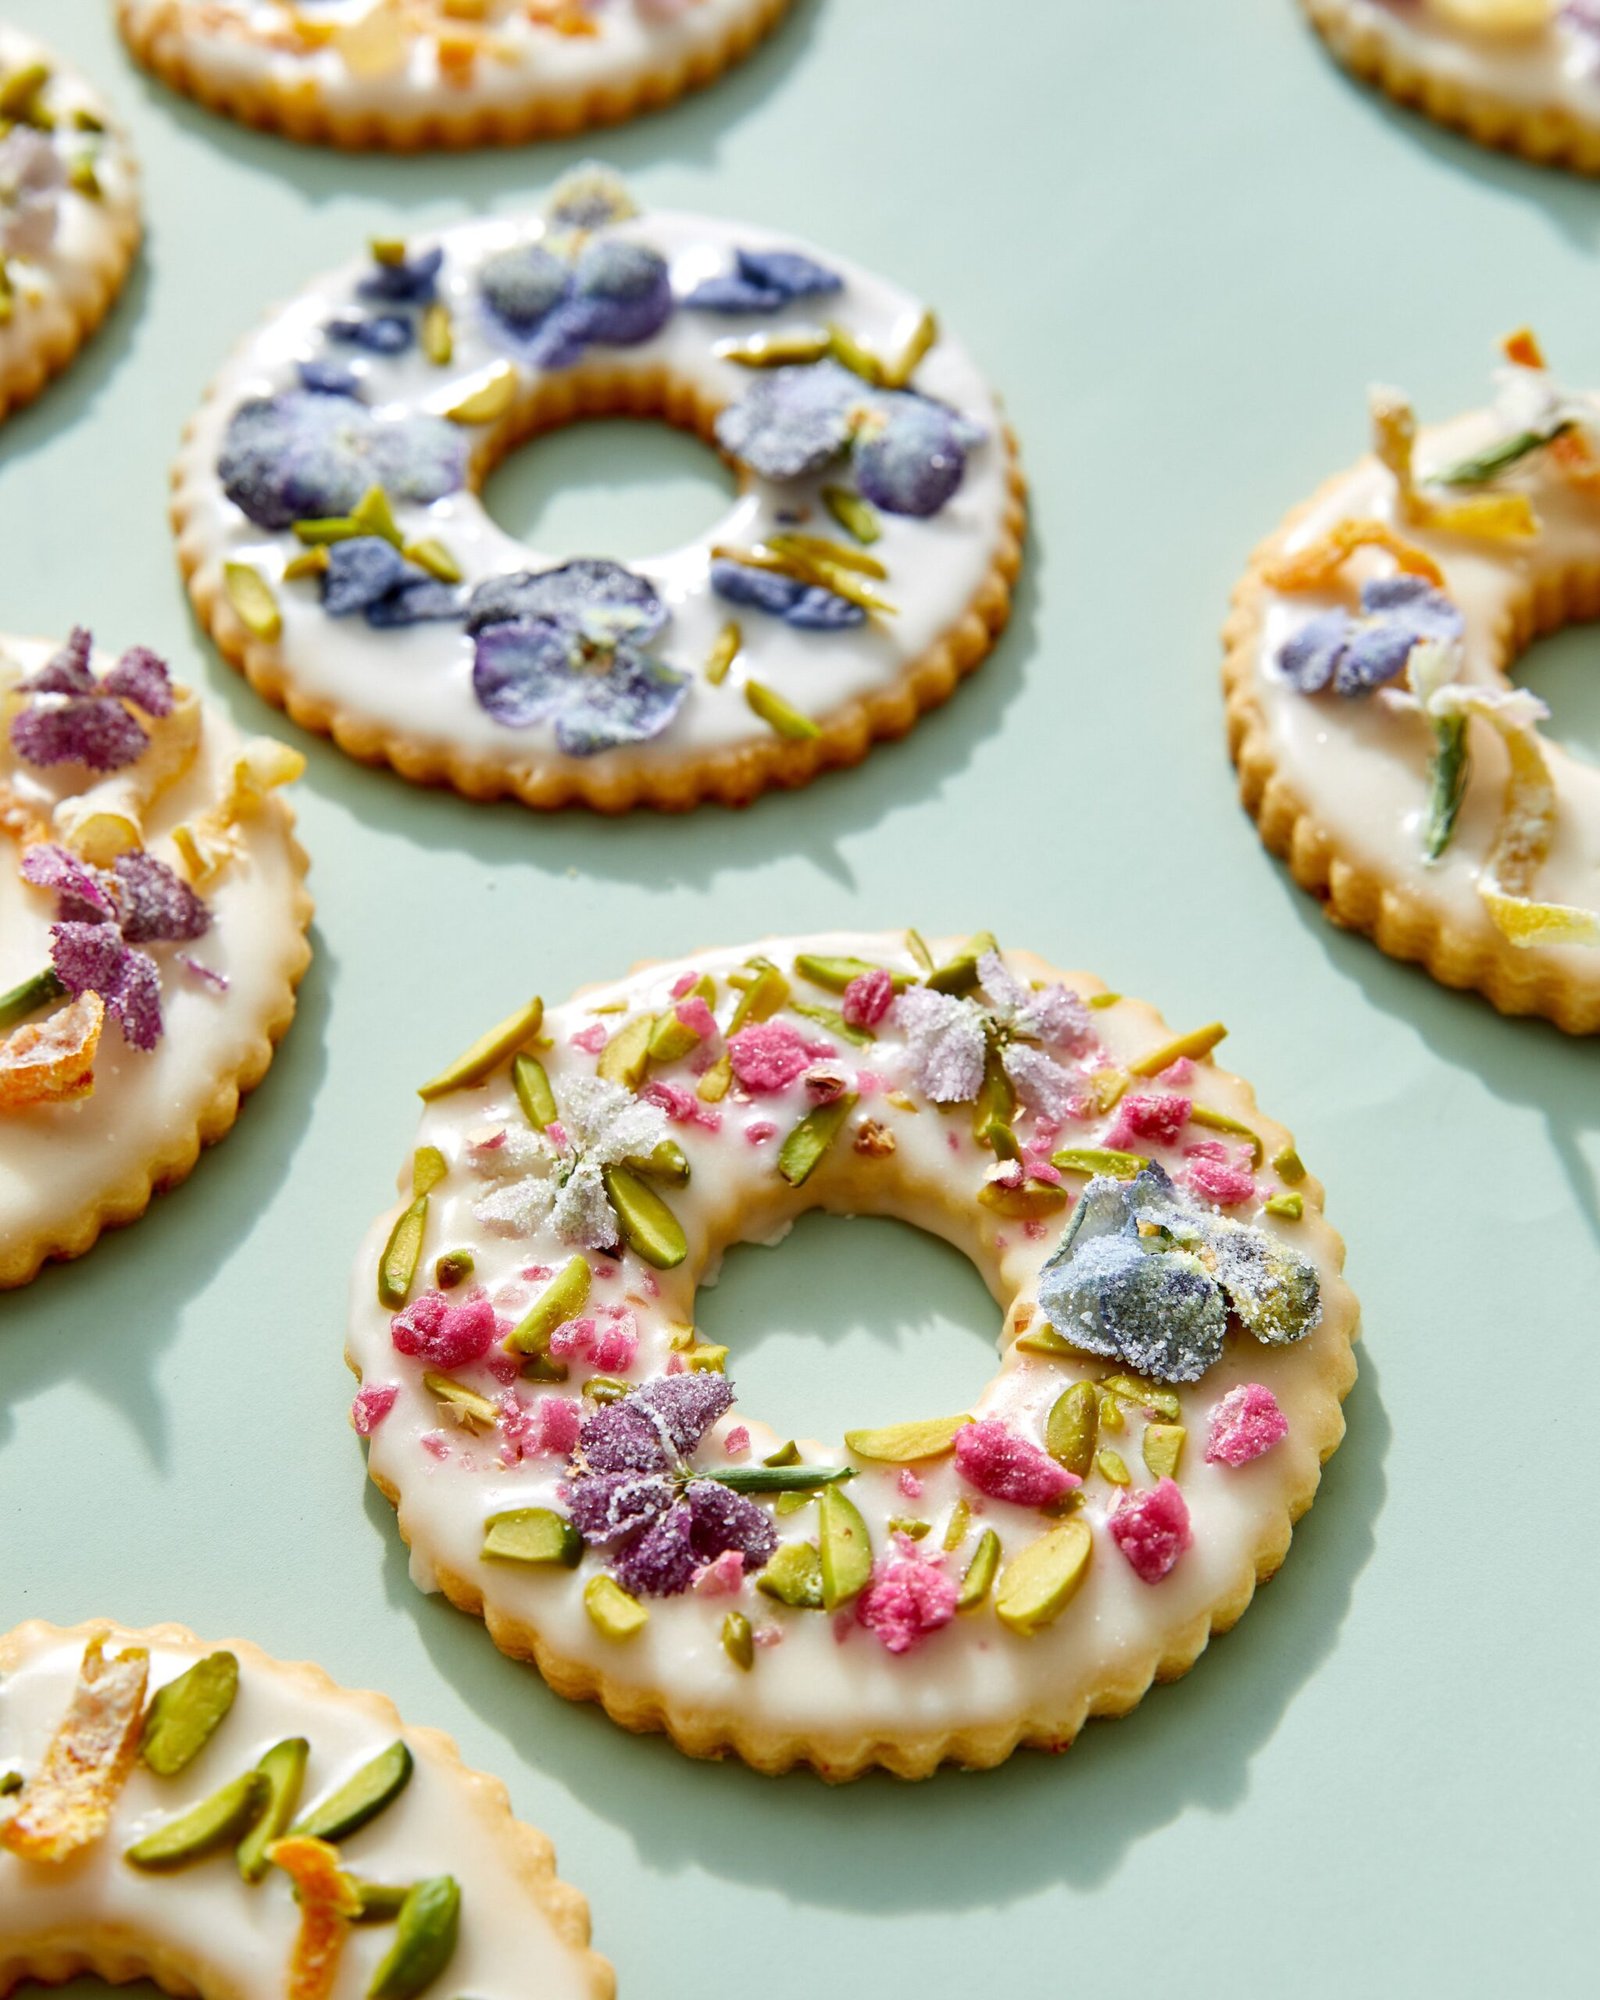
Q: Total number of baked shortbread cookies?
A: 8